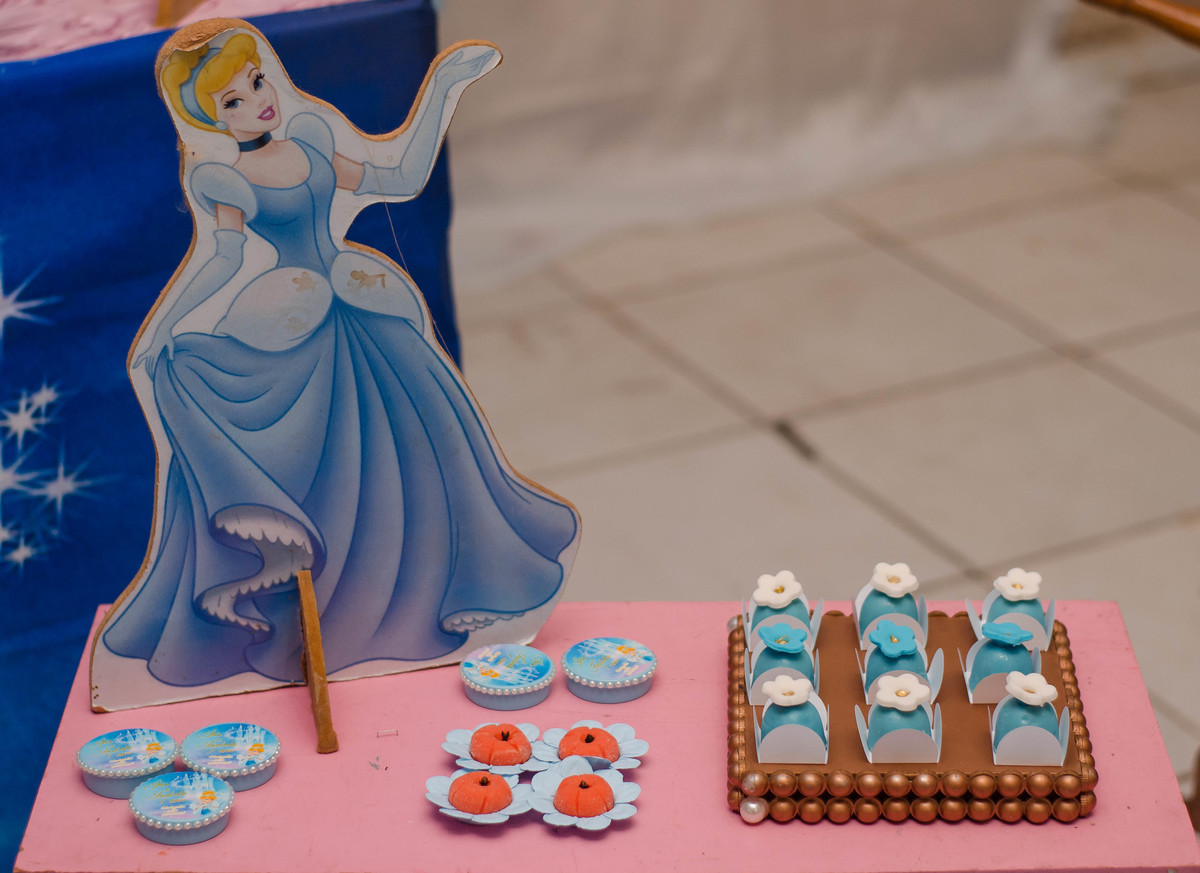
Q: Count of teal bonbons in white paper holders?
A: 9